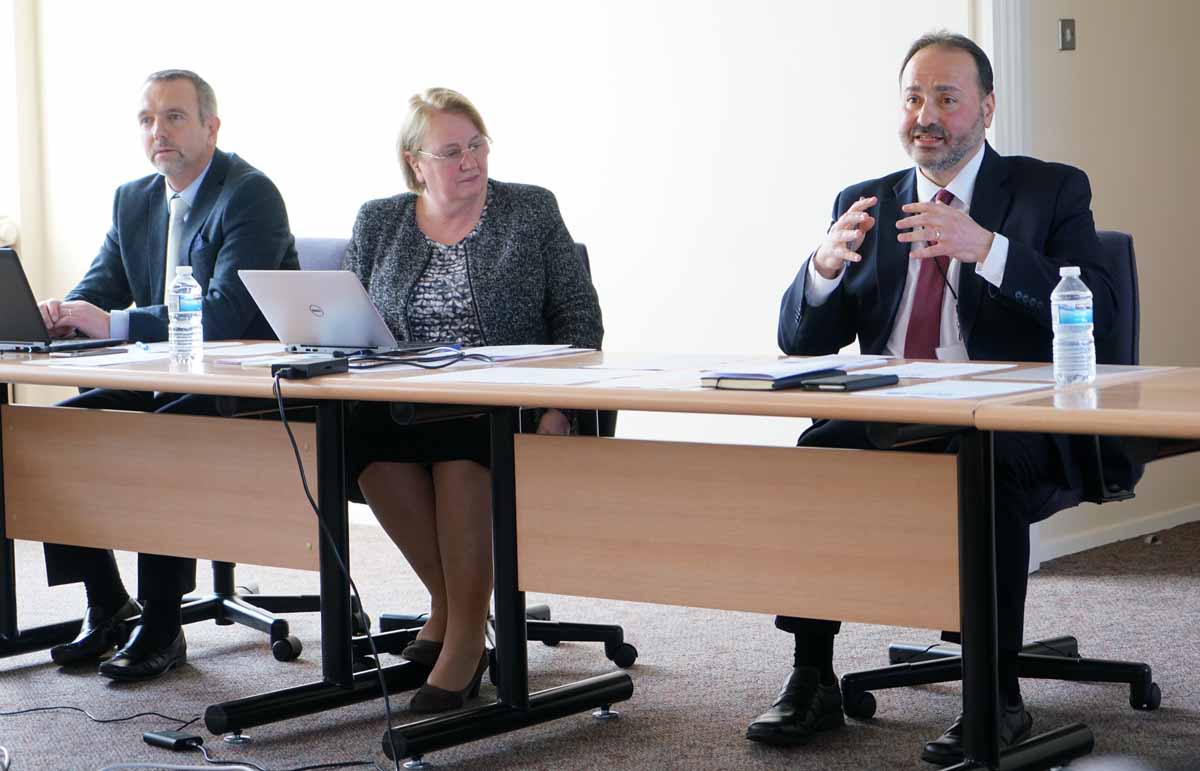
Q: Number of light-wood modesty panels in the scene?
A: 2